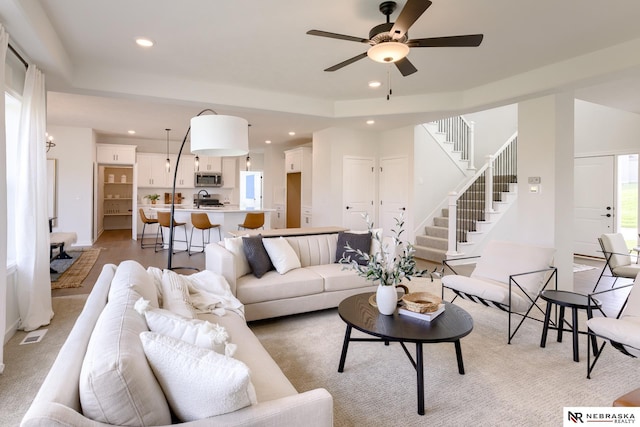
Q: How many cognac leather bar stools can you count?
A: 4